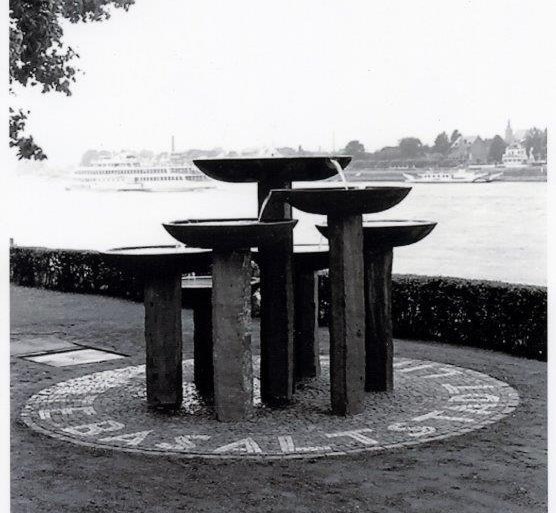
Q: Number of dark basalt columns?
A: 7